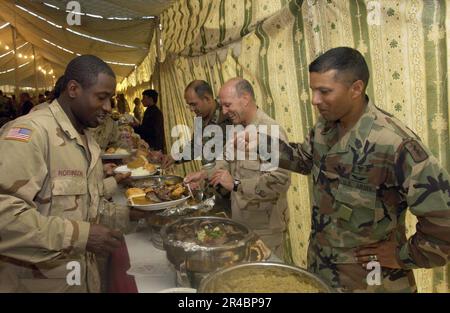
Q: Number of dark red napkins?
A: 1